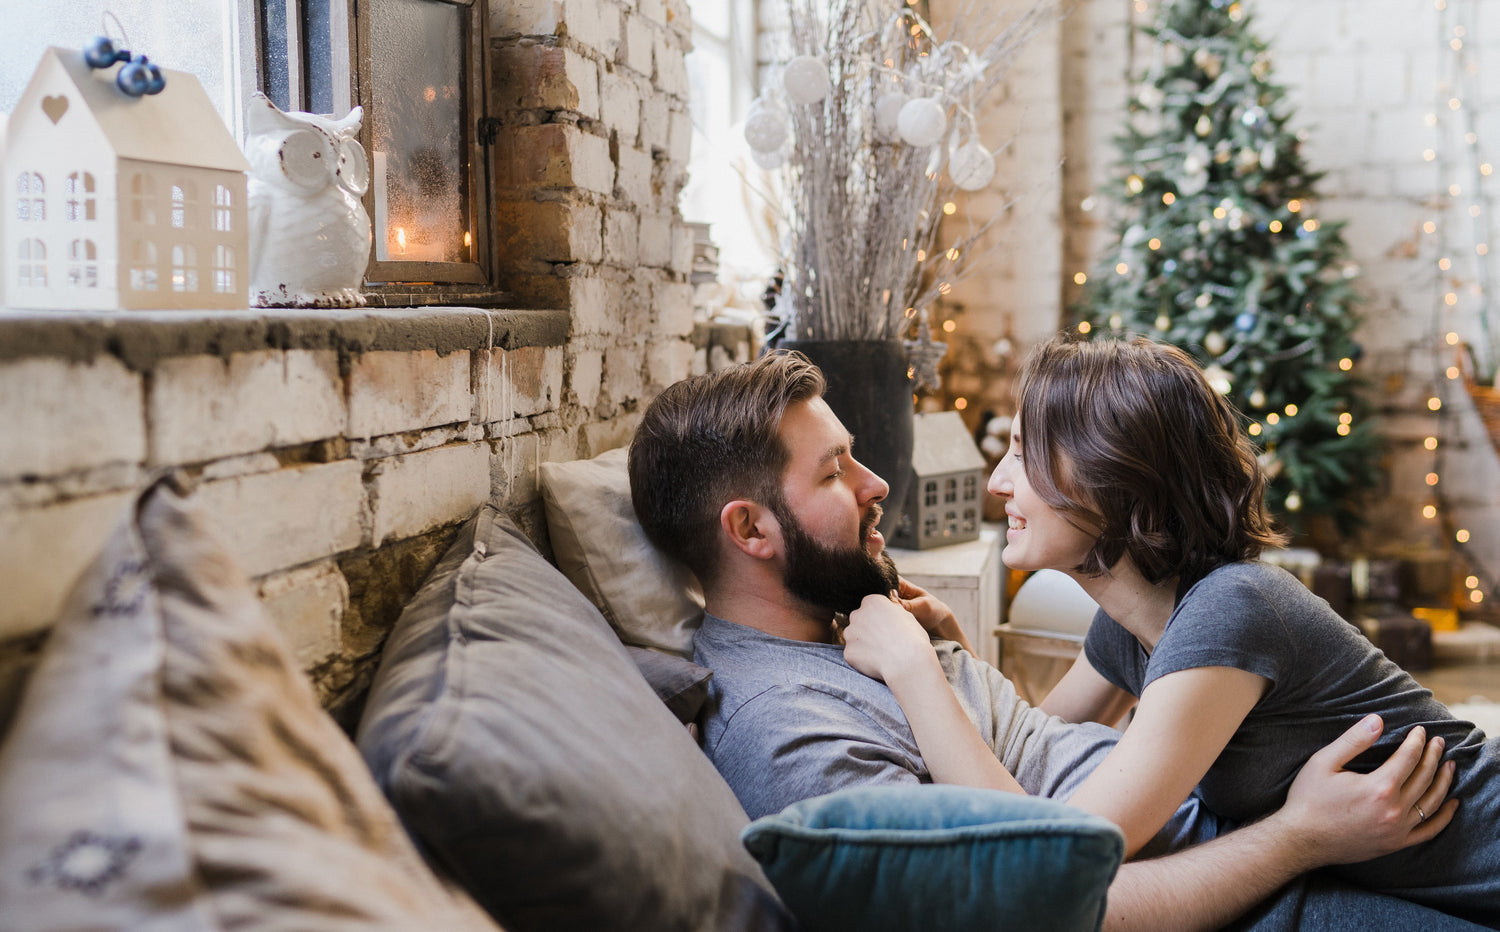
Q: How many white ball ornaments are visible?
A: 6